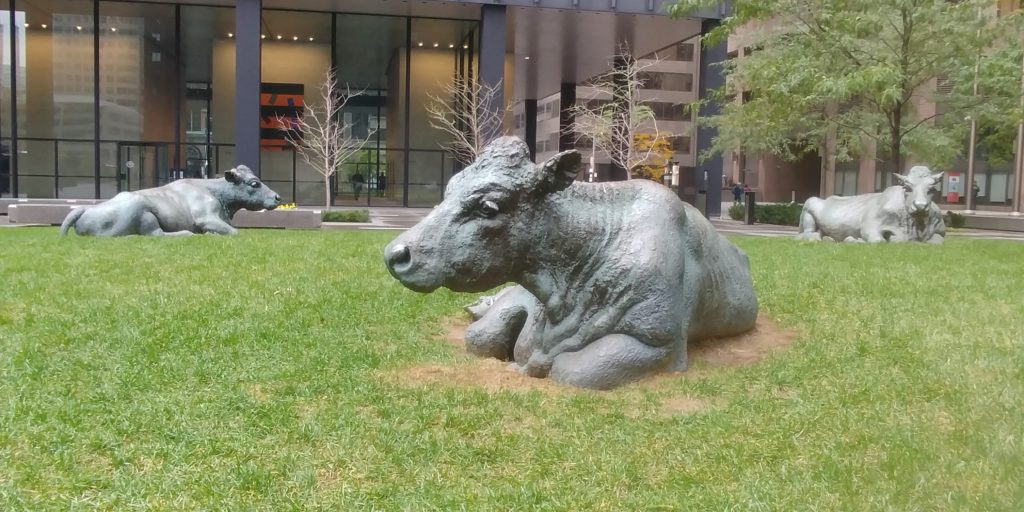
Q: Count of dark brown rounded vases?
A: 0